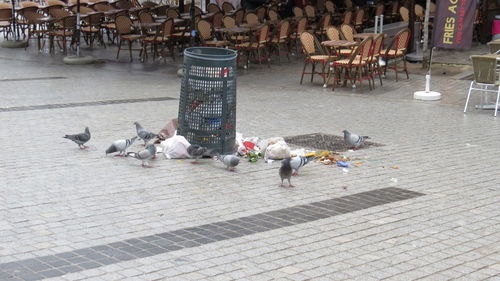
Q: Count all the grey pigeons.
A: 9